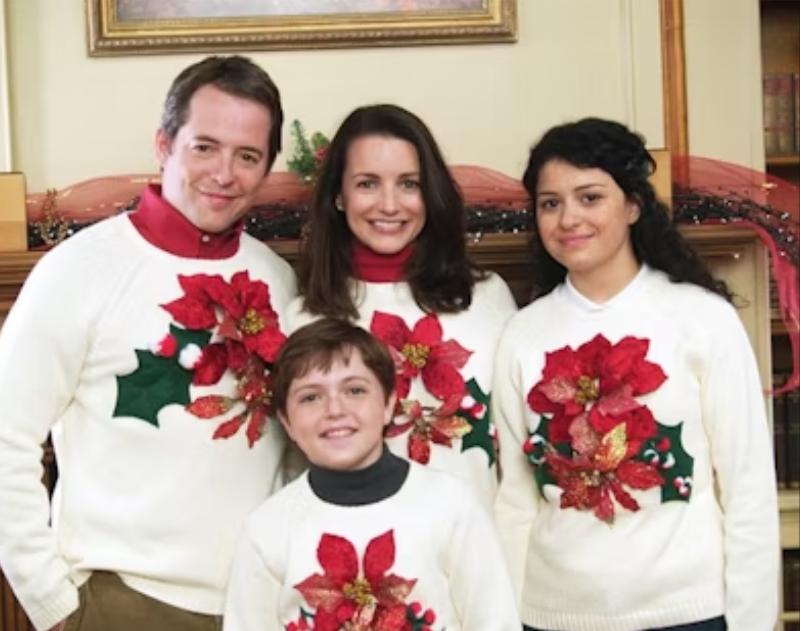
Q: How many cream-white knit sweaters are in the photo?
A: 4